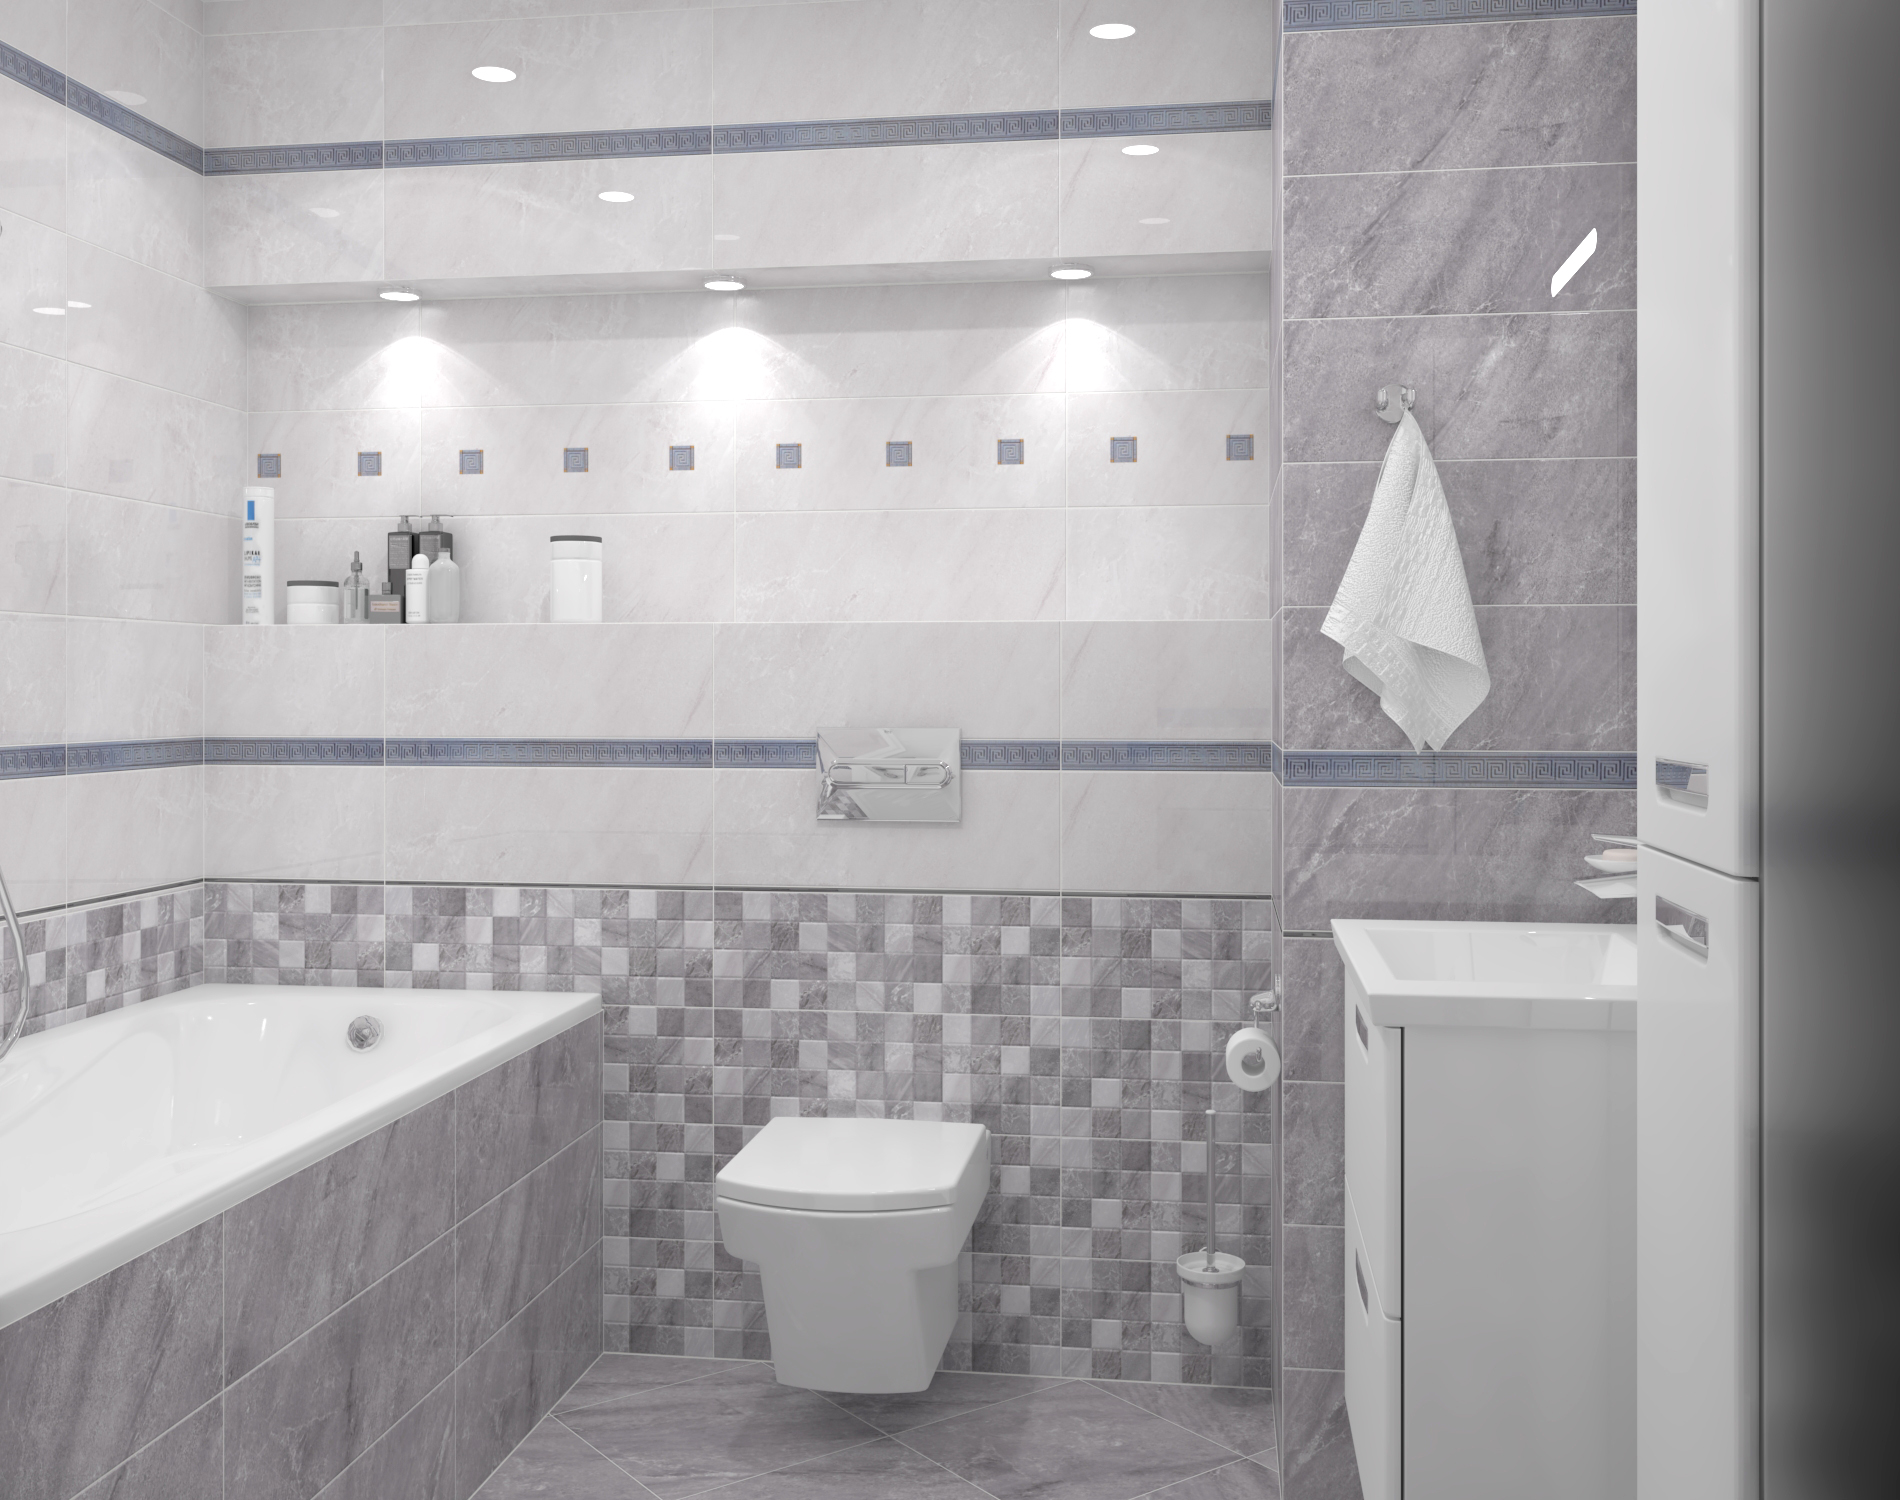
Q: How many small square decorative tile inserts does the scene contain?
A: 10